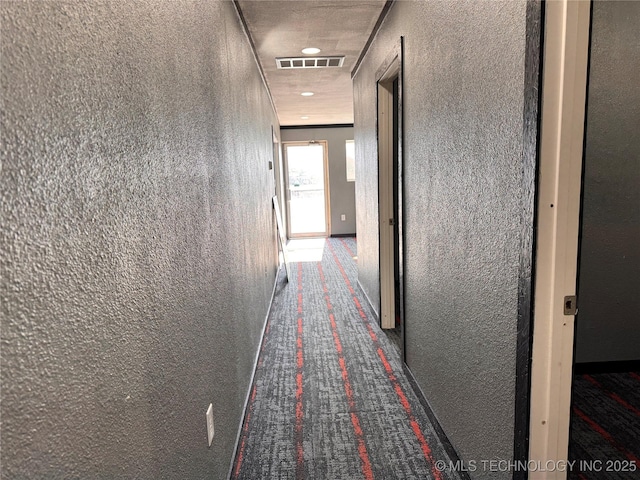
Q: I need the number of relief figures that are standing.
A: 0